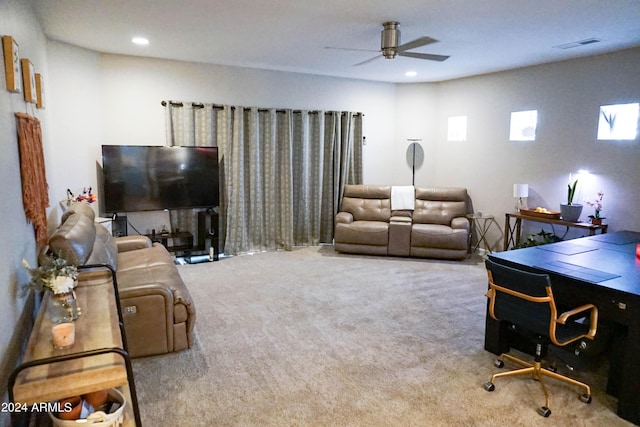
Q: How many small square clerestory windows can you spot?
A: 3